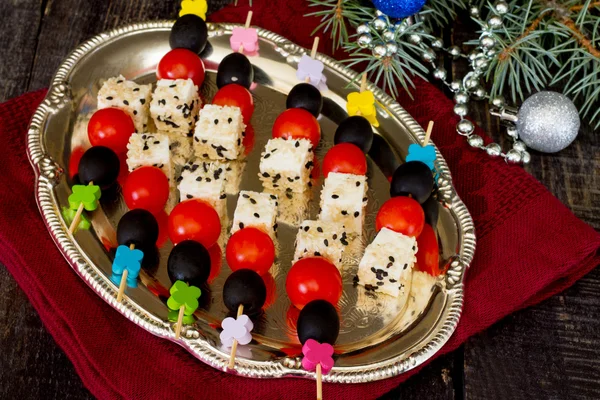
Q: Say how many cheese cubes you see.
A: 10